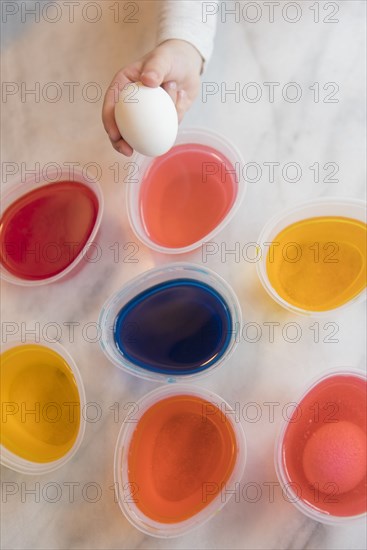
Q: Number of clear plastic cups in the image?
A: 7